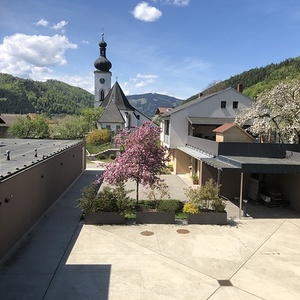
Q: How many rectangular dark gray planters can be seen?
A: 3